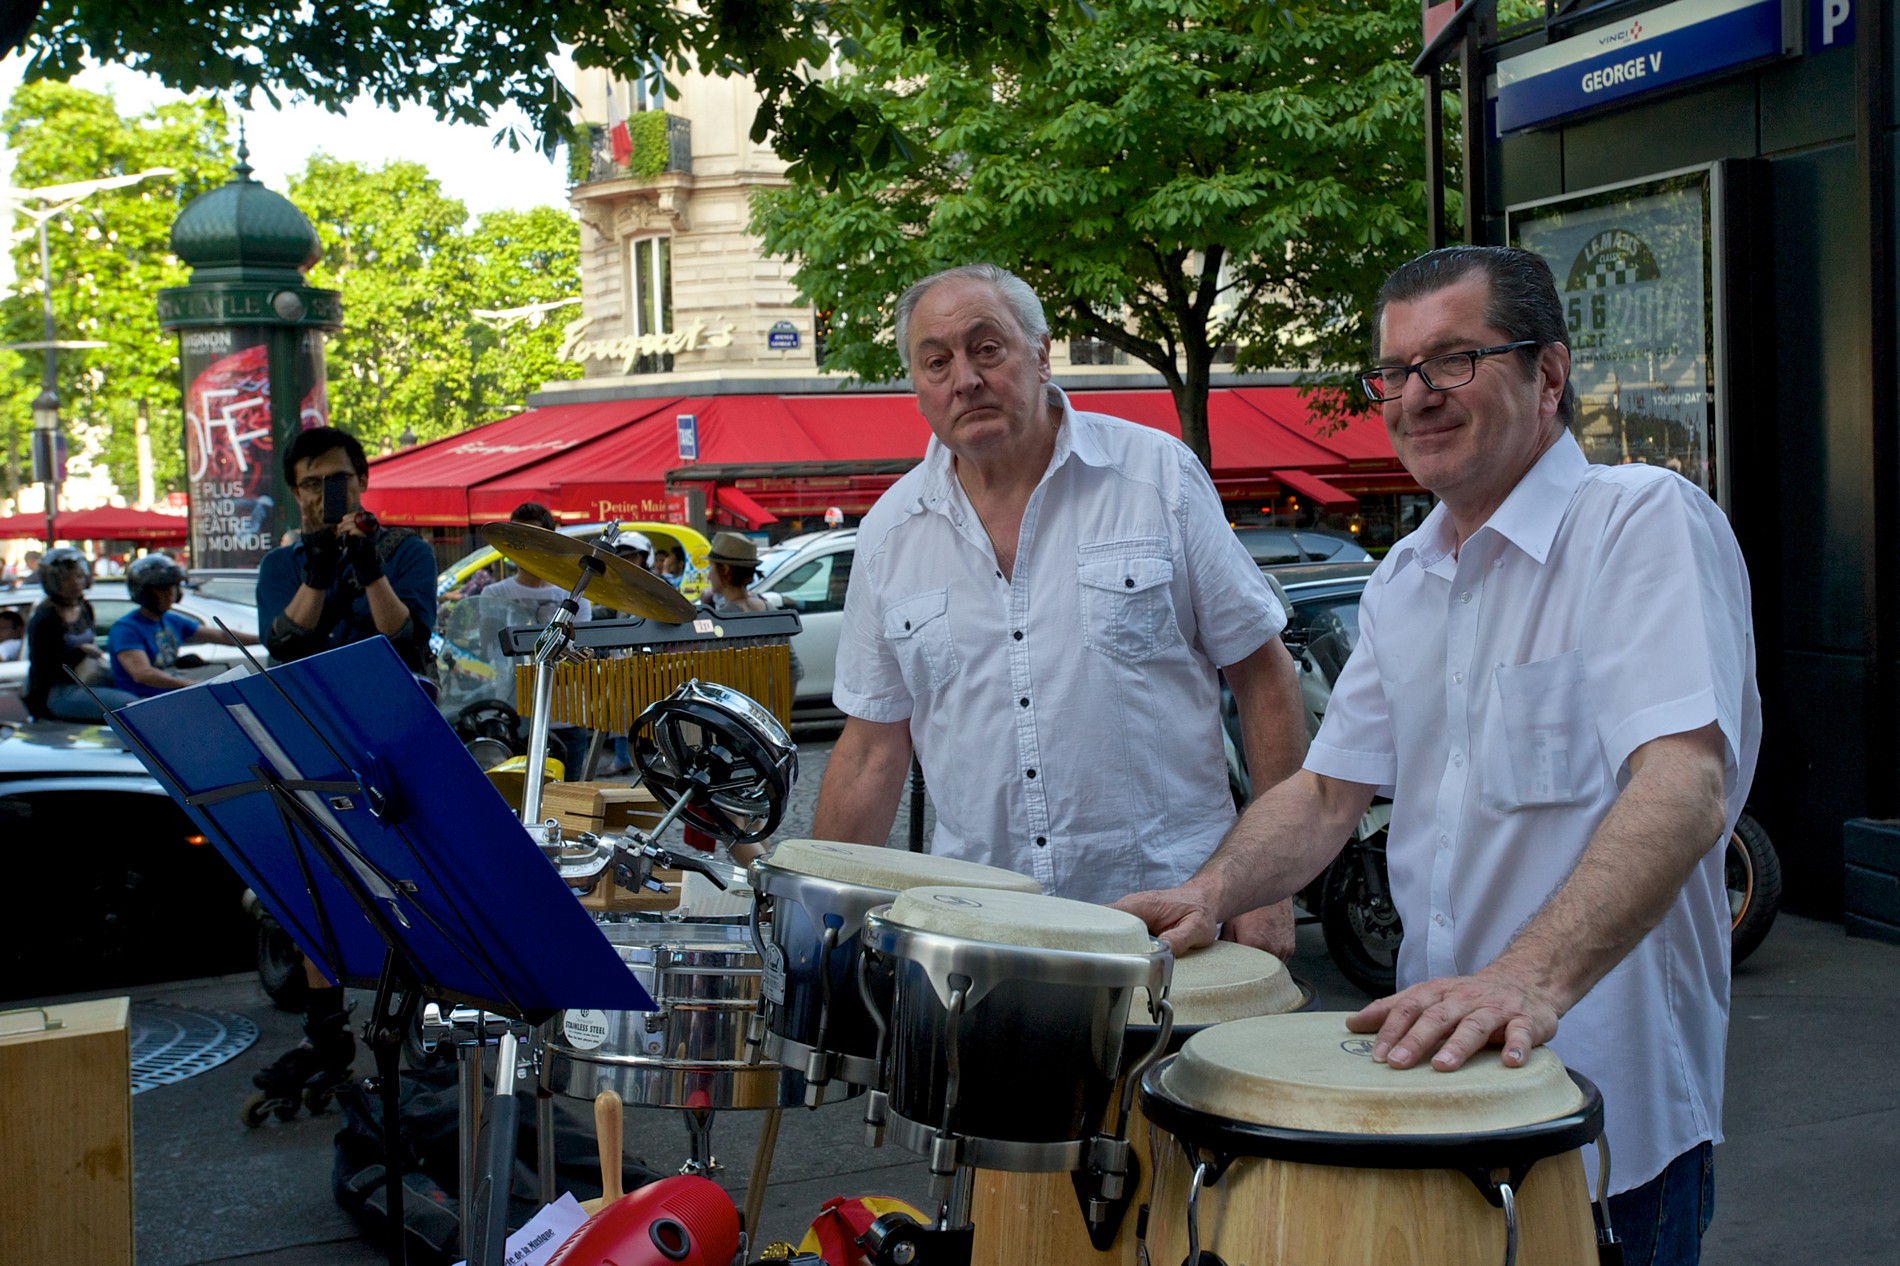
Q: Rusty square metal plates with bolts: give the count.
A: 0